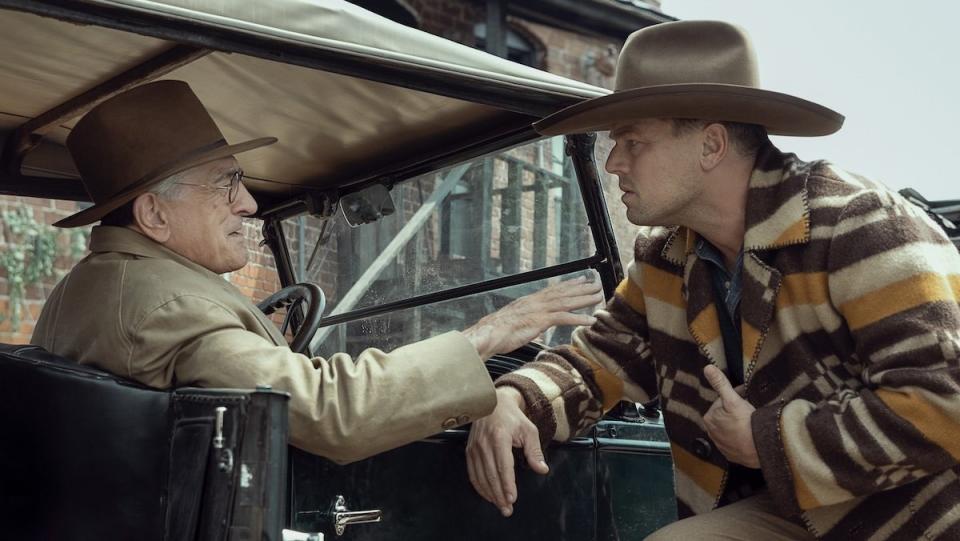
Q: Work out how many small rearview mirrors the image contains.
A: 1